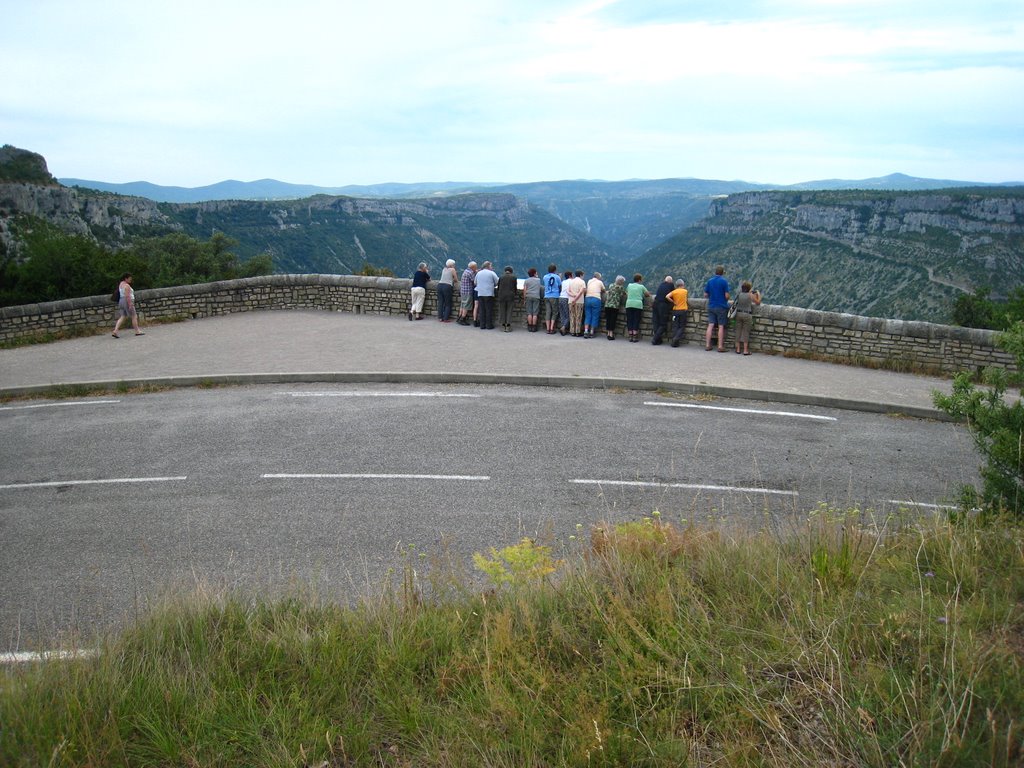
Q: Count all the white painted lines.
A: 8